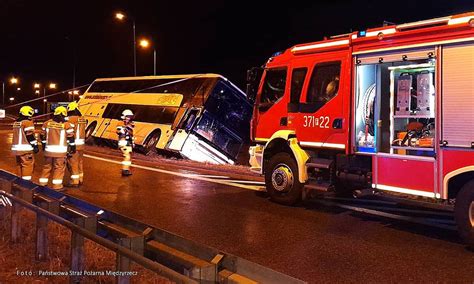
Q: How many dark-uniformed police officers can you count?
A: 0